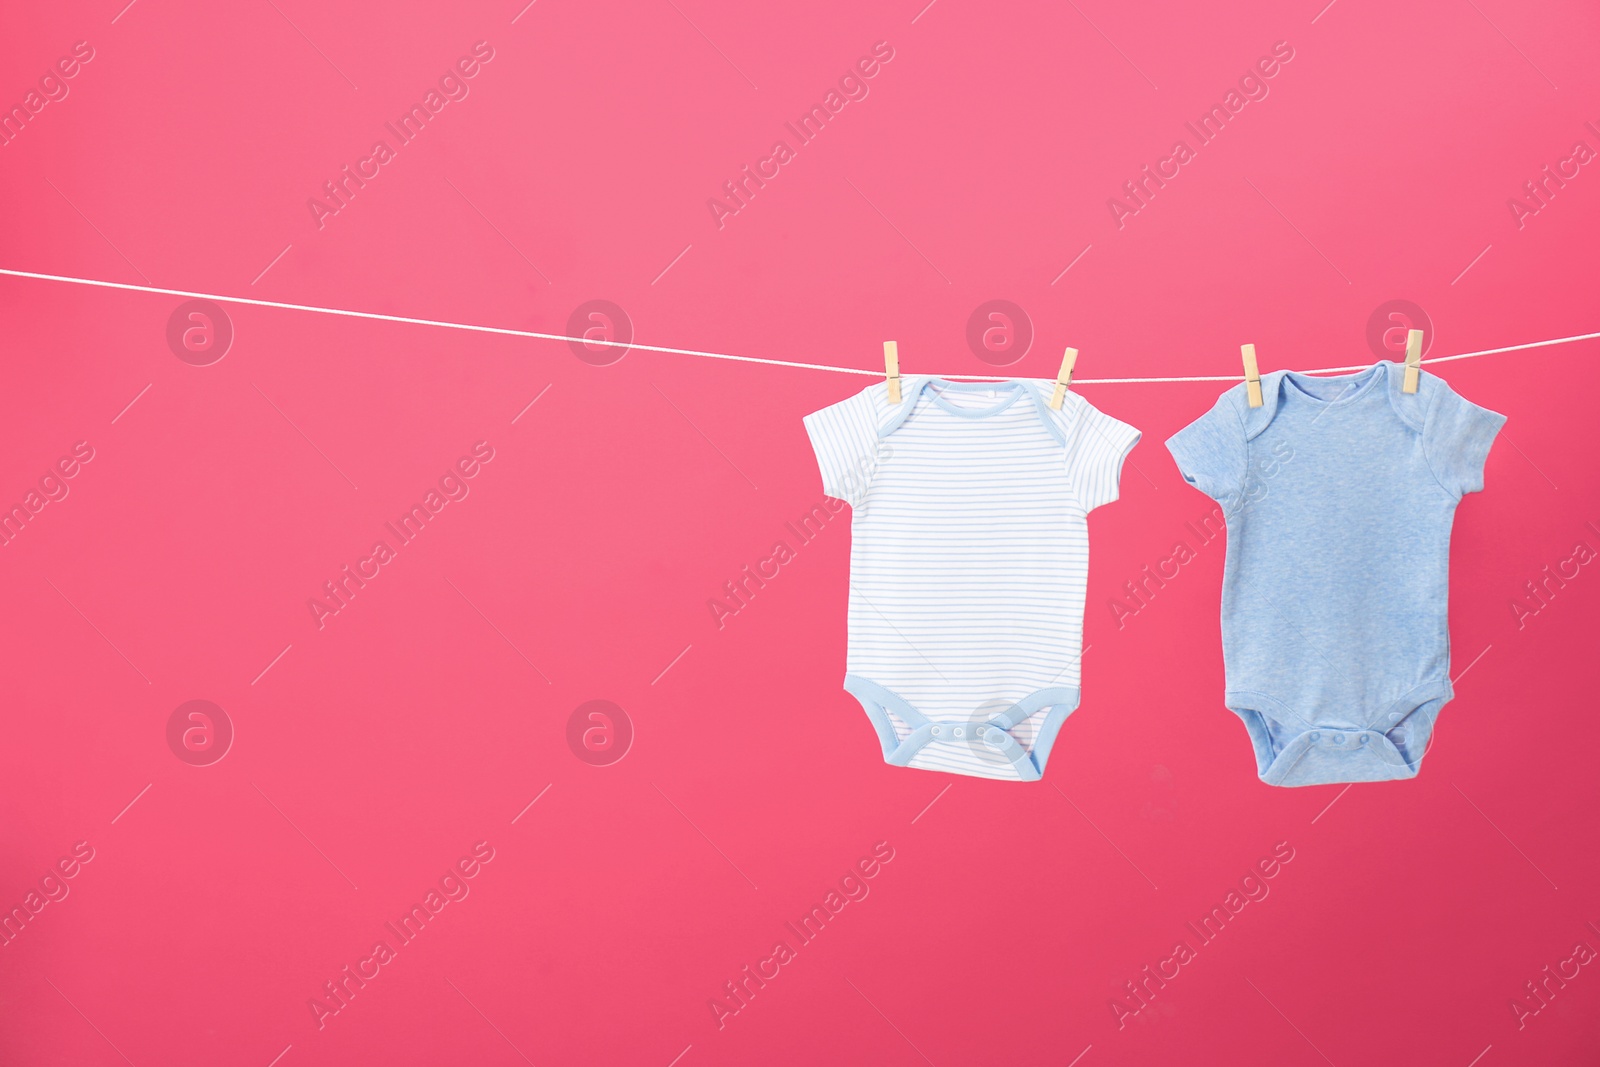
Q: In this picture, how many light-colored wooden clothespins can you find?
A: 4